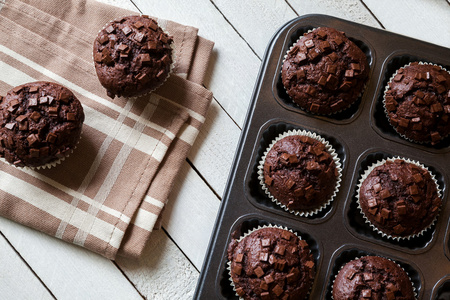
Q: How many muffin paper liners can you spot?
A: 8